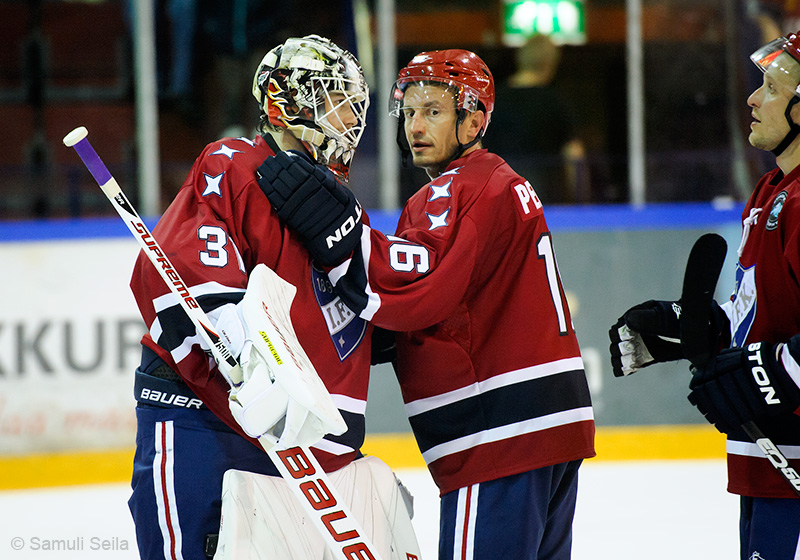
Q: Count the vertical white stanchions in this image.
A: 3